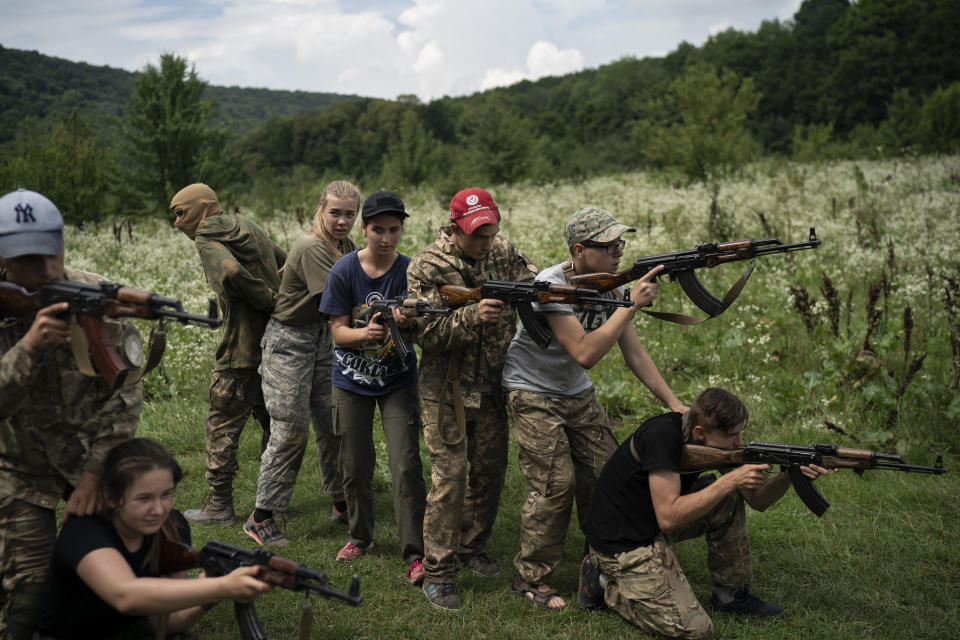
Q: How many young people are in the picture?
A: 8